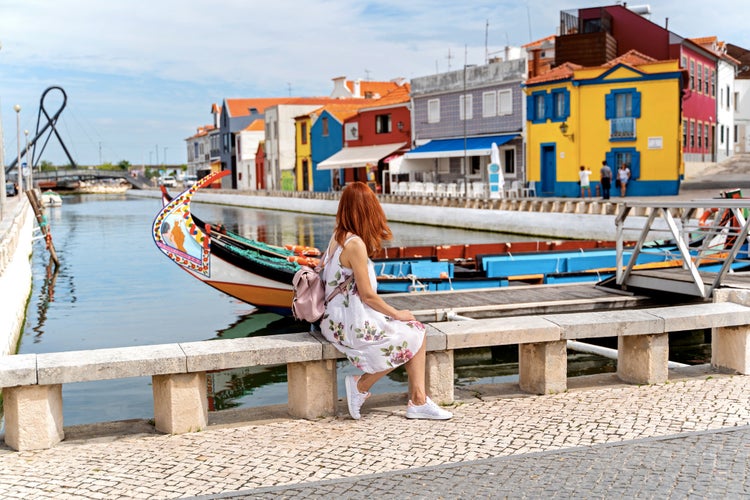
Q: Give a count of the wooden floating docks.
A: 1